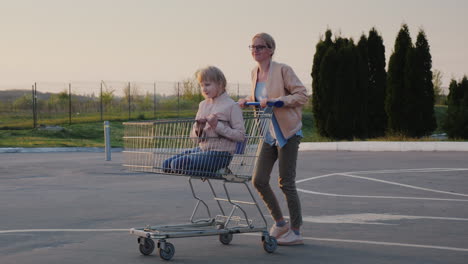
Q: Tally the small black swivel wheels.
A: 4